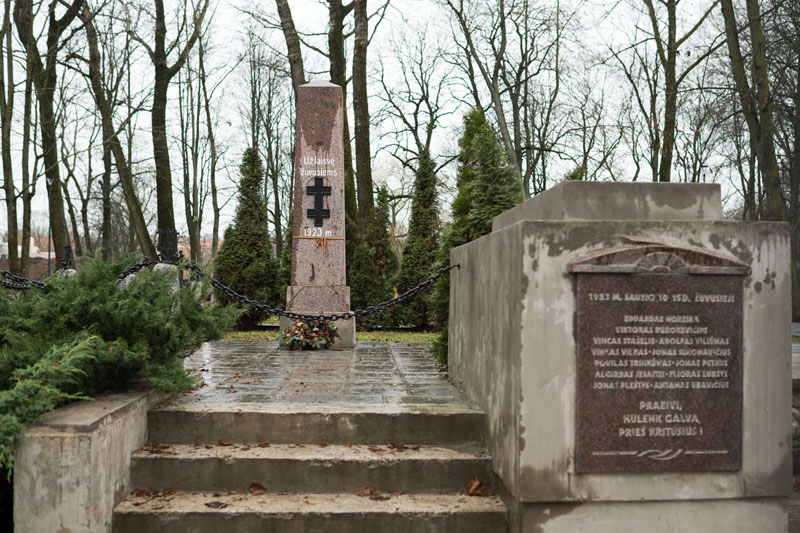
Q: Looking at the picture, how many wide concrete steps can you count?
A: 3